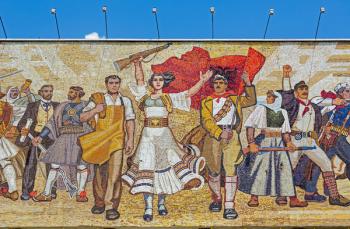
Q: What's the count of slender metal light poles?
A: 7